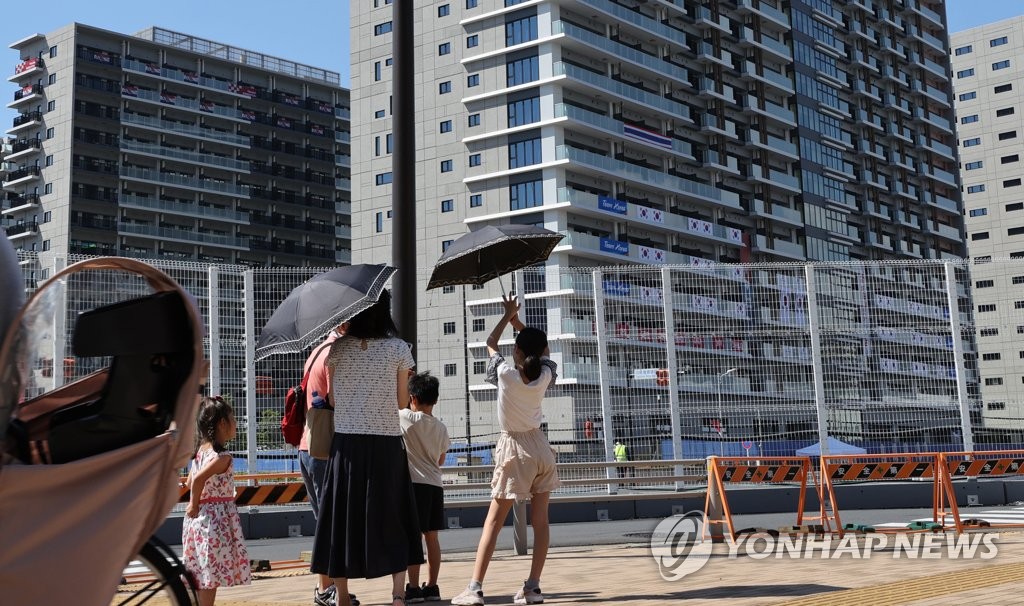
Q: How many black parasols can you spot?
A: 2